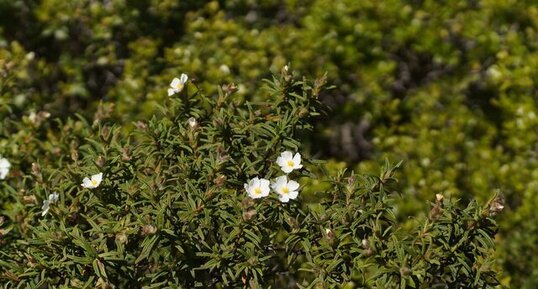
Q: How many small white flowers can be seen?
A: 7